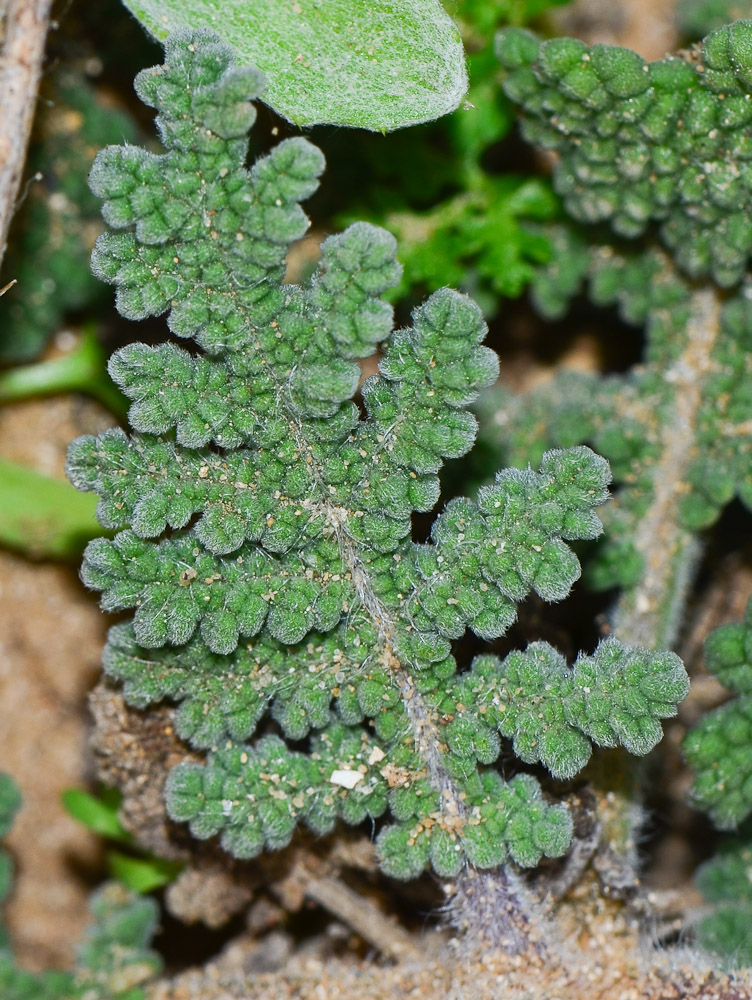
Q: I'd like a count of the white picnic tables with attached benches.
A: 0